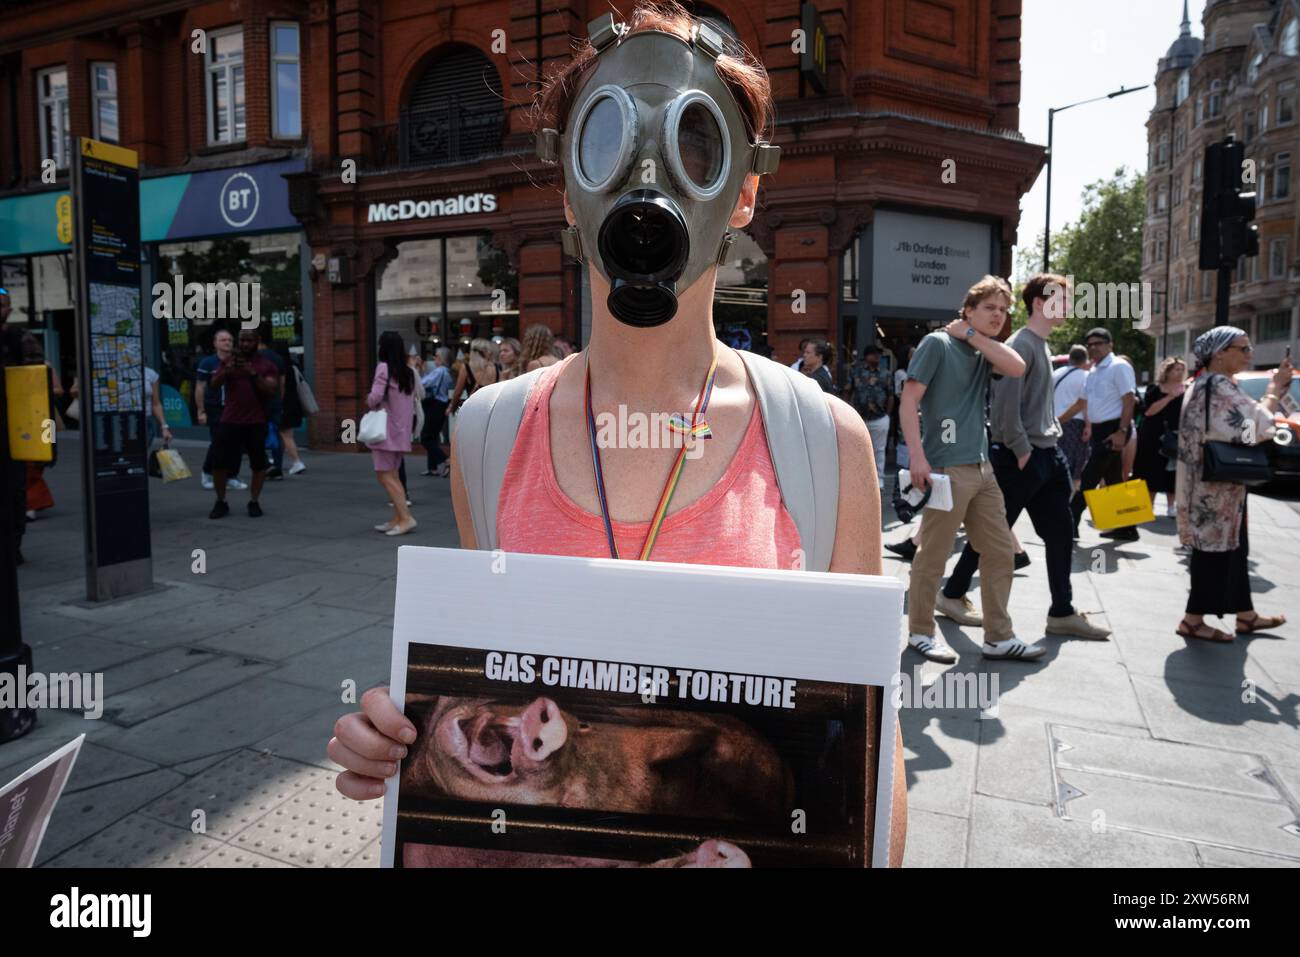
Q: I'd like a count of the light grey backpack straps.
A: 2